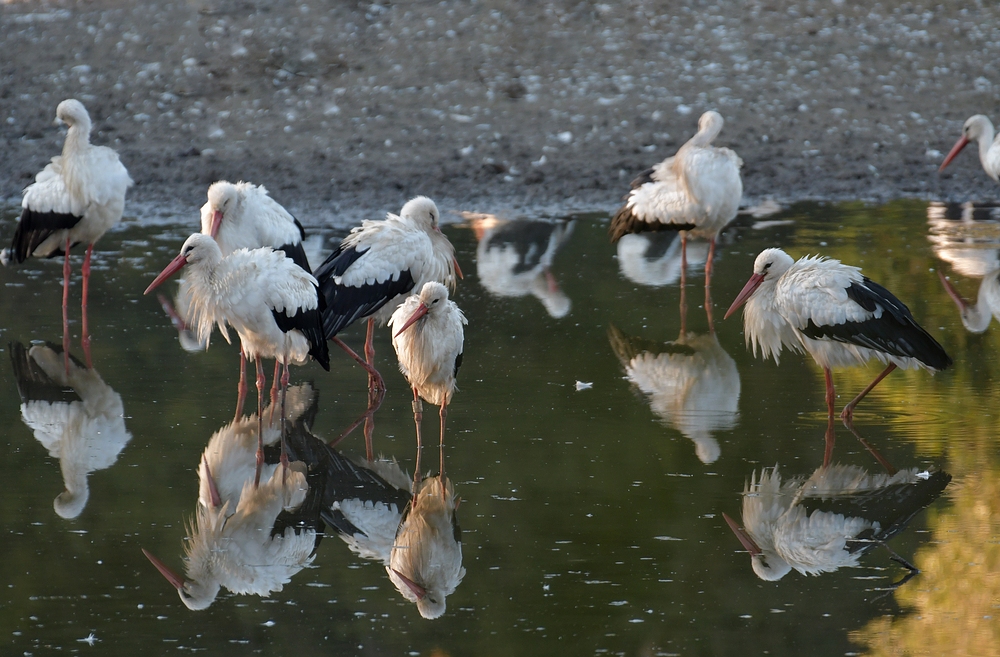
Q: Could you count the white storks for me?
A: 8